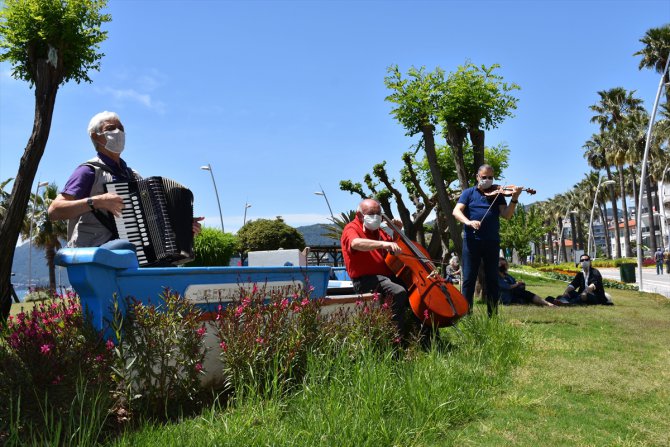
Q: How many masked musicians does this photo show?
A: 3